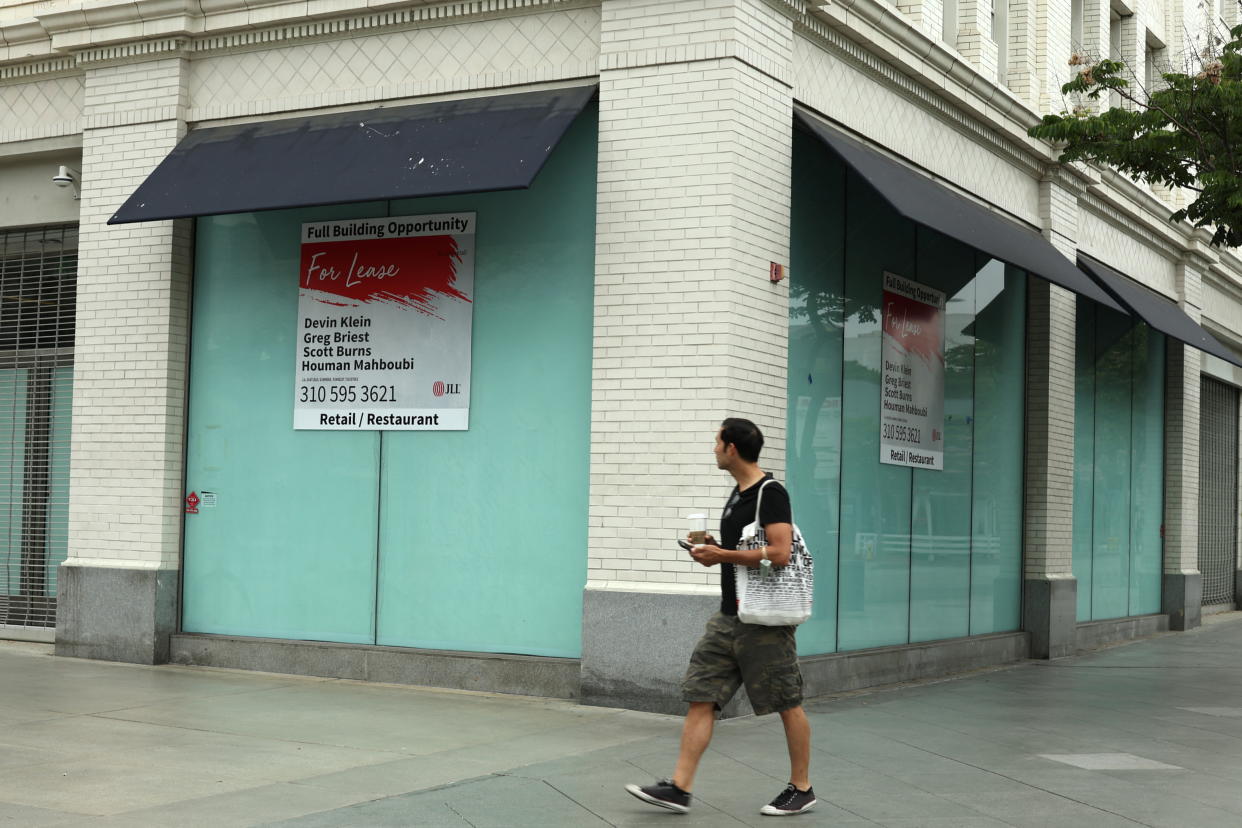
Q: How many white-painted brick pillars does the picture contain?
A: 4